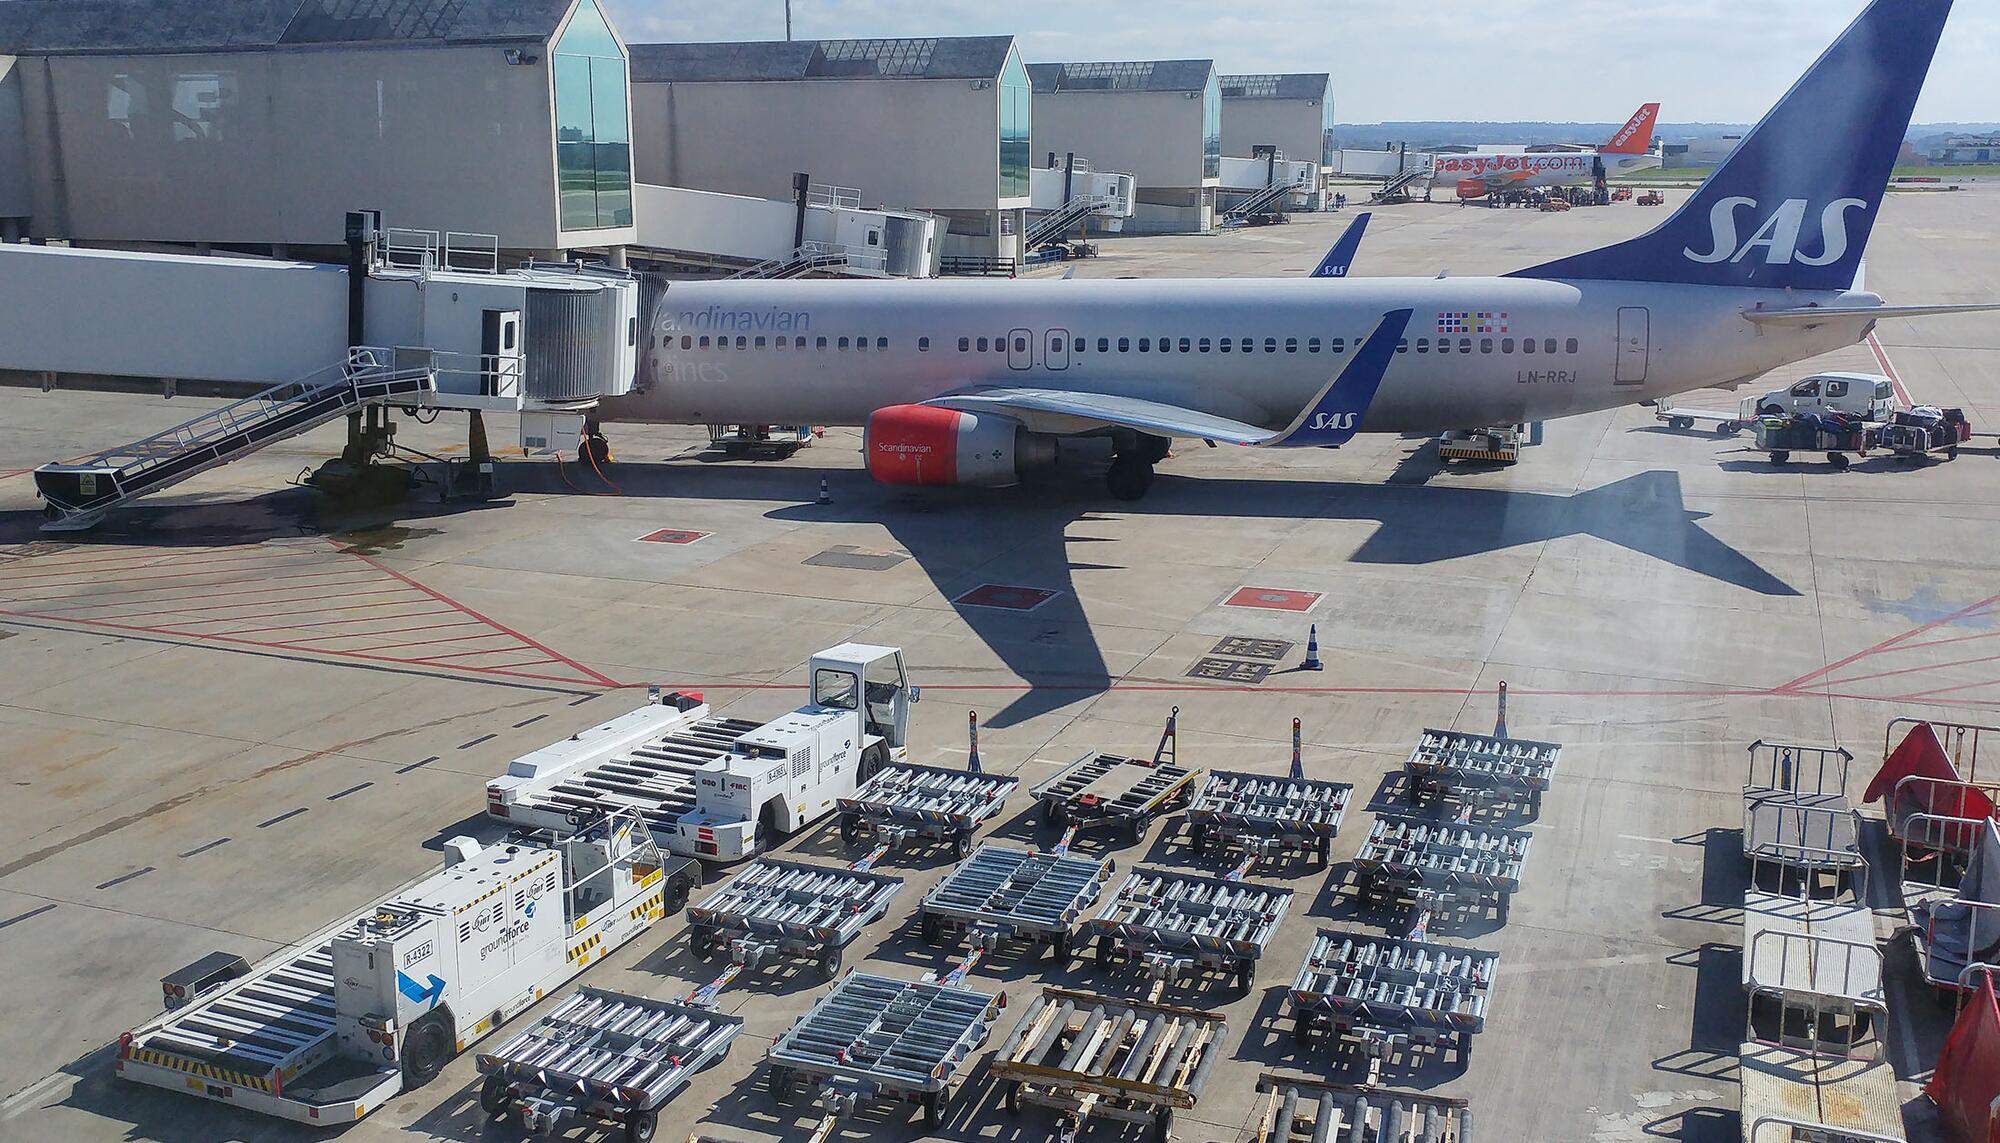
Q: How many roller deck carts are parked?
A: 13